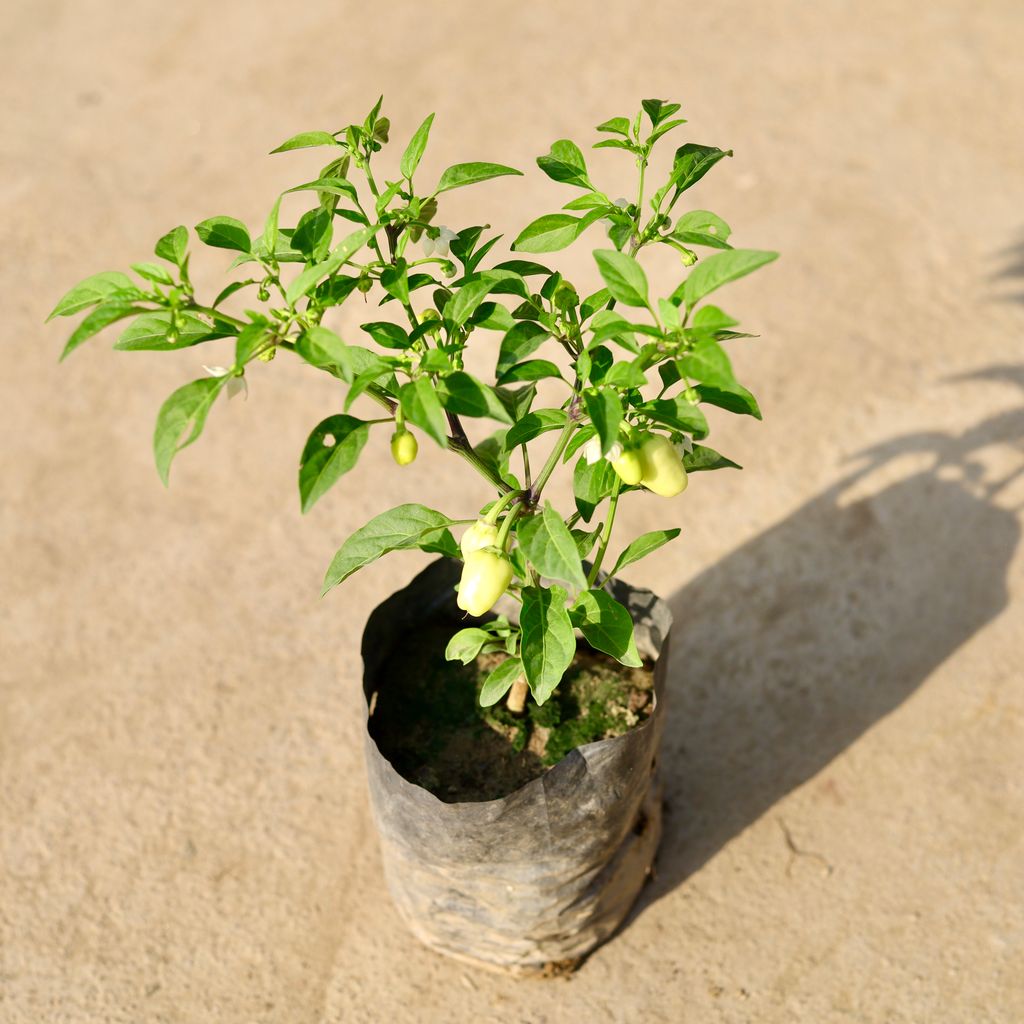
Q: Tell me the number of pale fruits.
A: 5